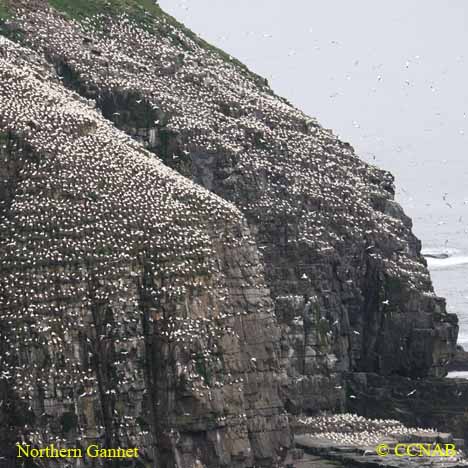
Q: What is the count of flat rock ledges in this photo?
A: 1